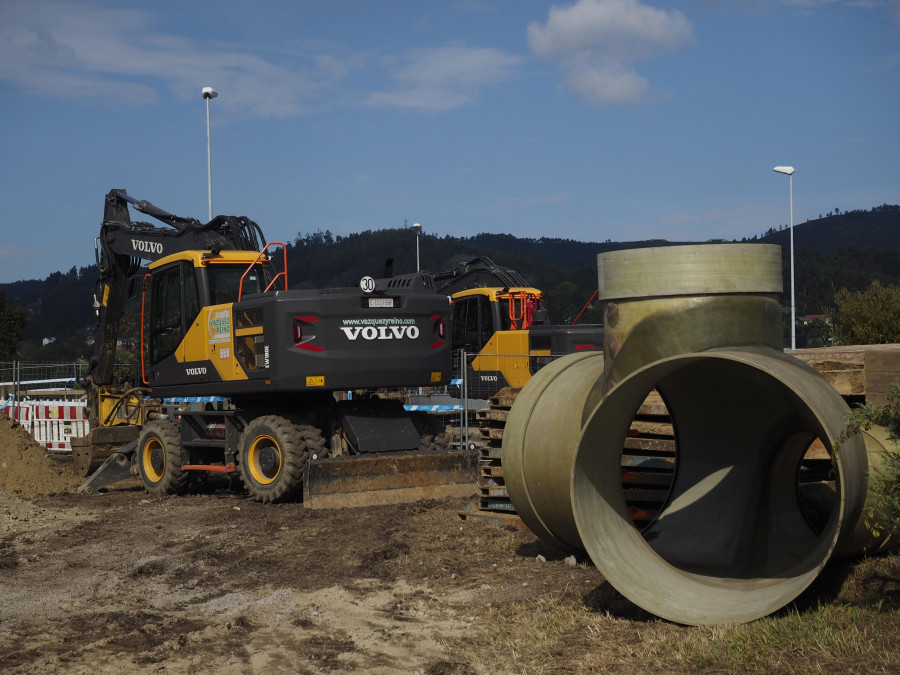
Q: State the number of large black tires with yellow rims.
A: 2